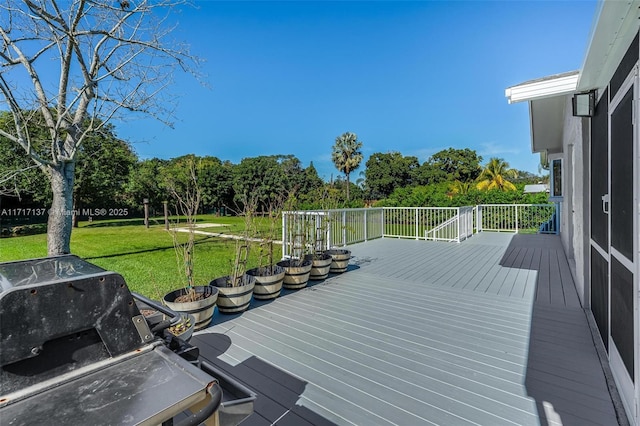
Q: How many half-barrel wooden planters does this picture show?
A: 6